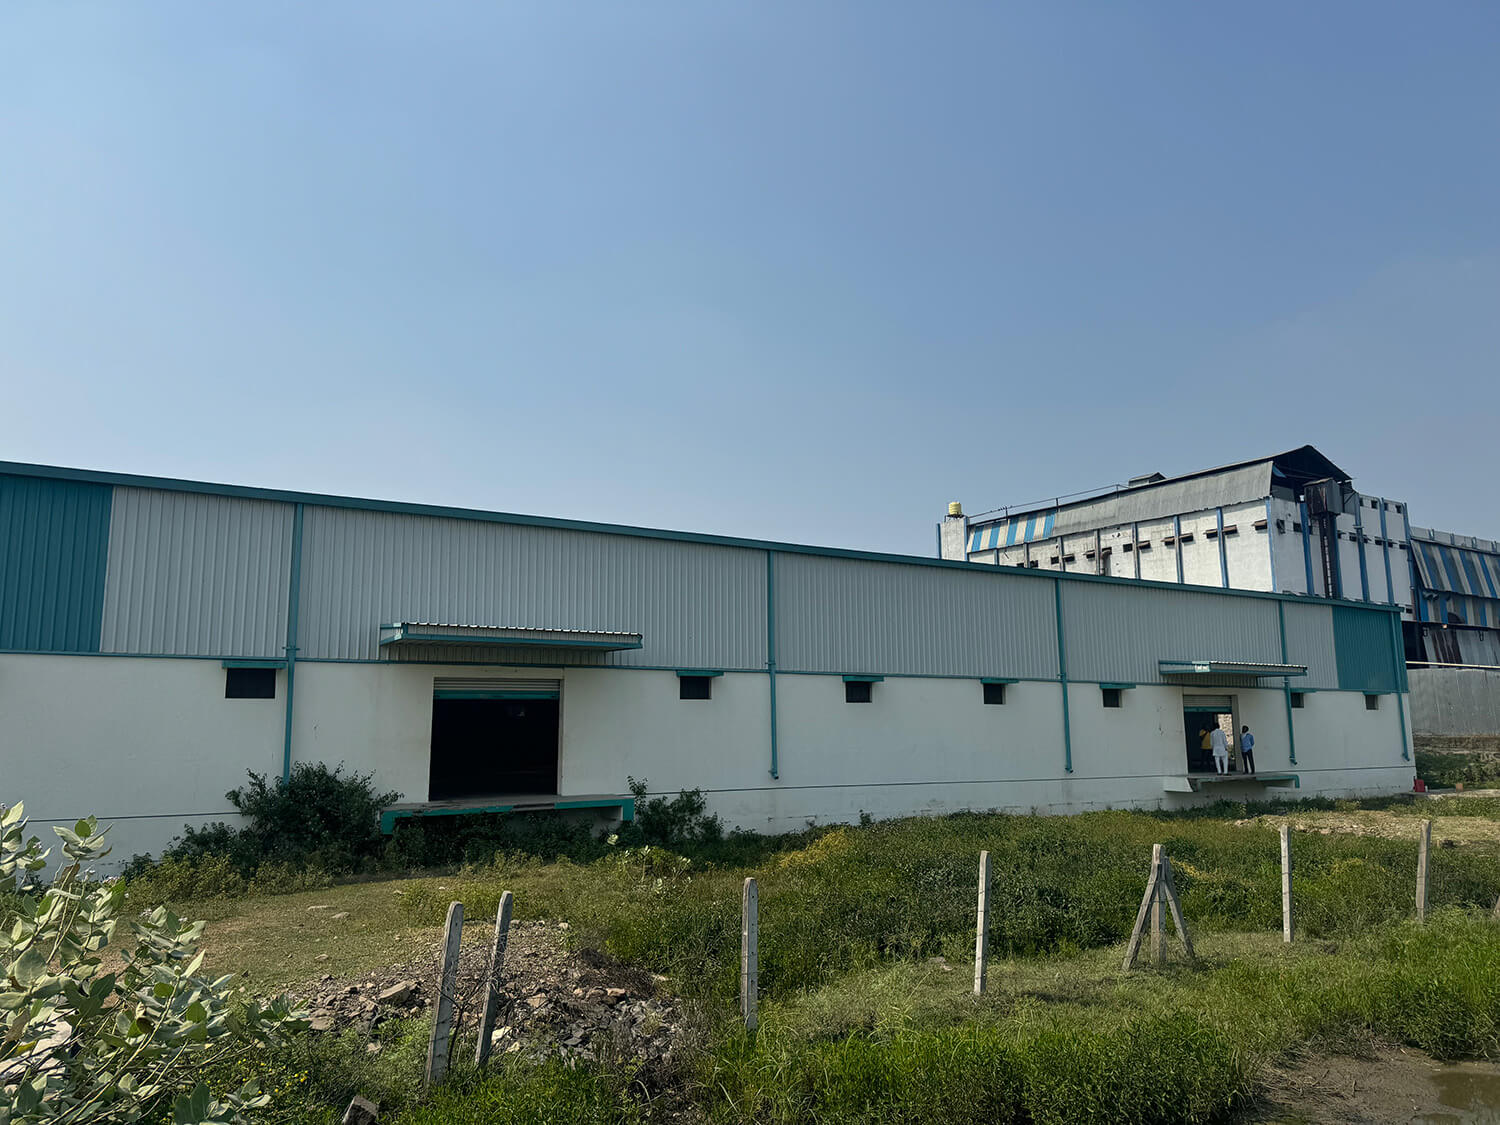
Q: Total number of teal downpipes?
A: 5